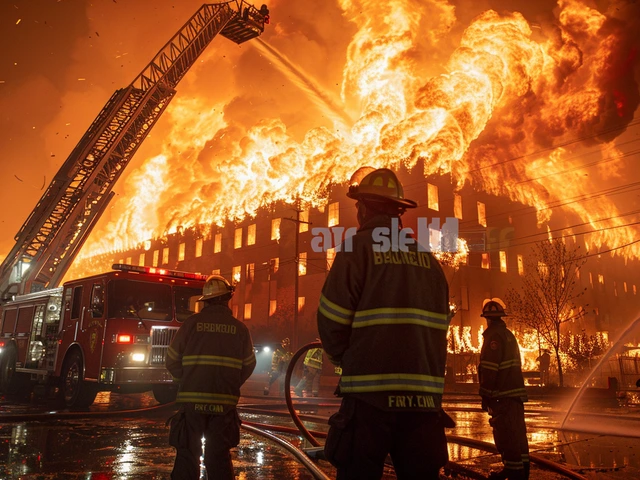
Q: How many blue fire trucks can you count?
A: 0